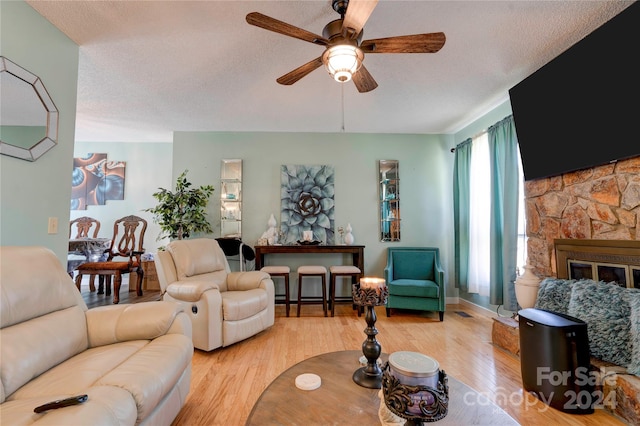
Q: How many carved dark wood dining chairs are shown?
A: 2